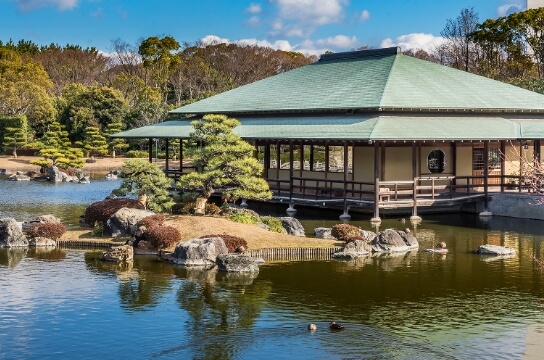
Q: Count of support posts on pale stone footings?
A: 6